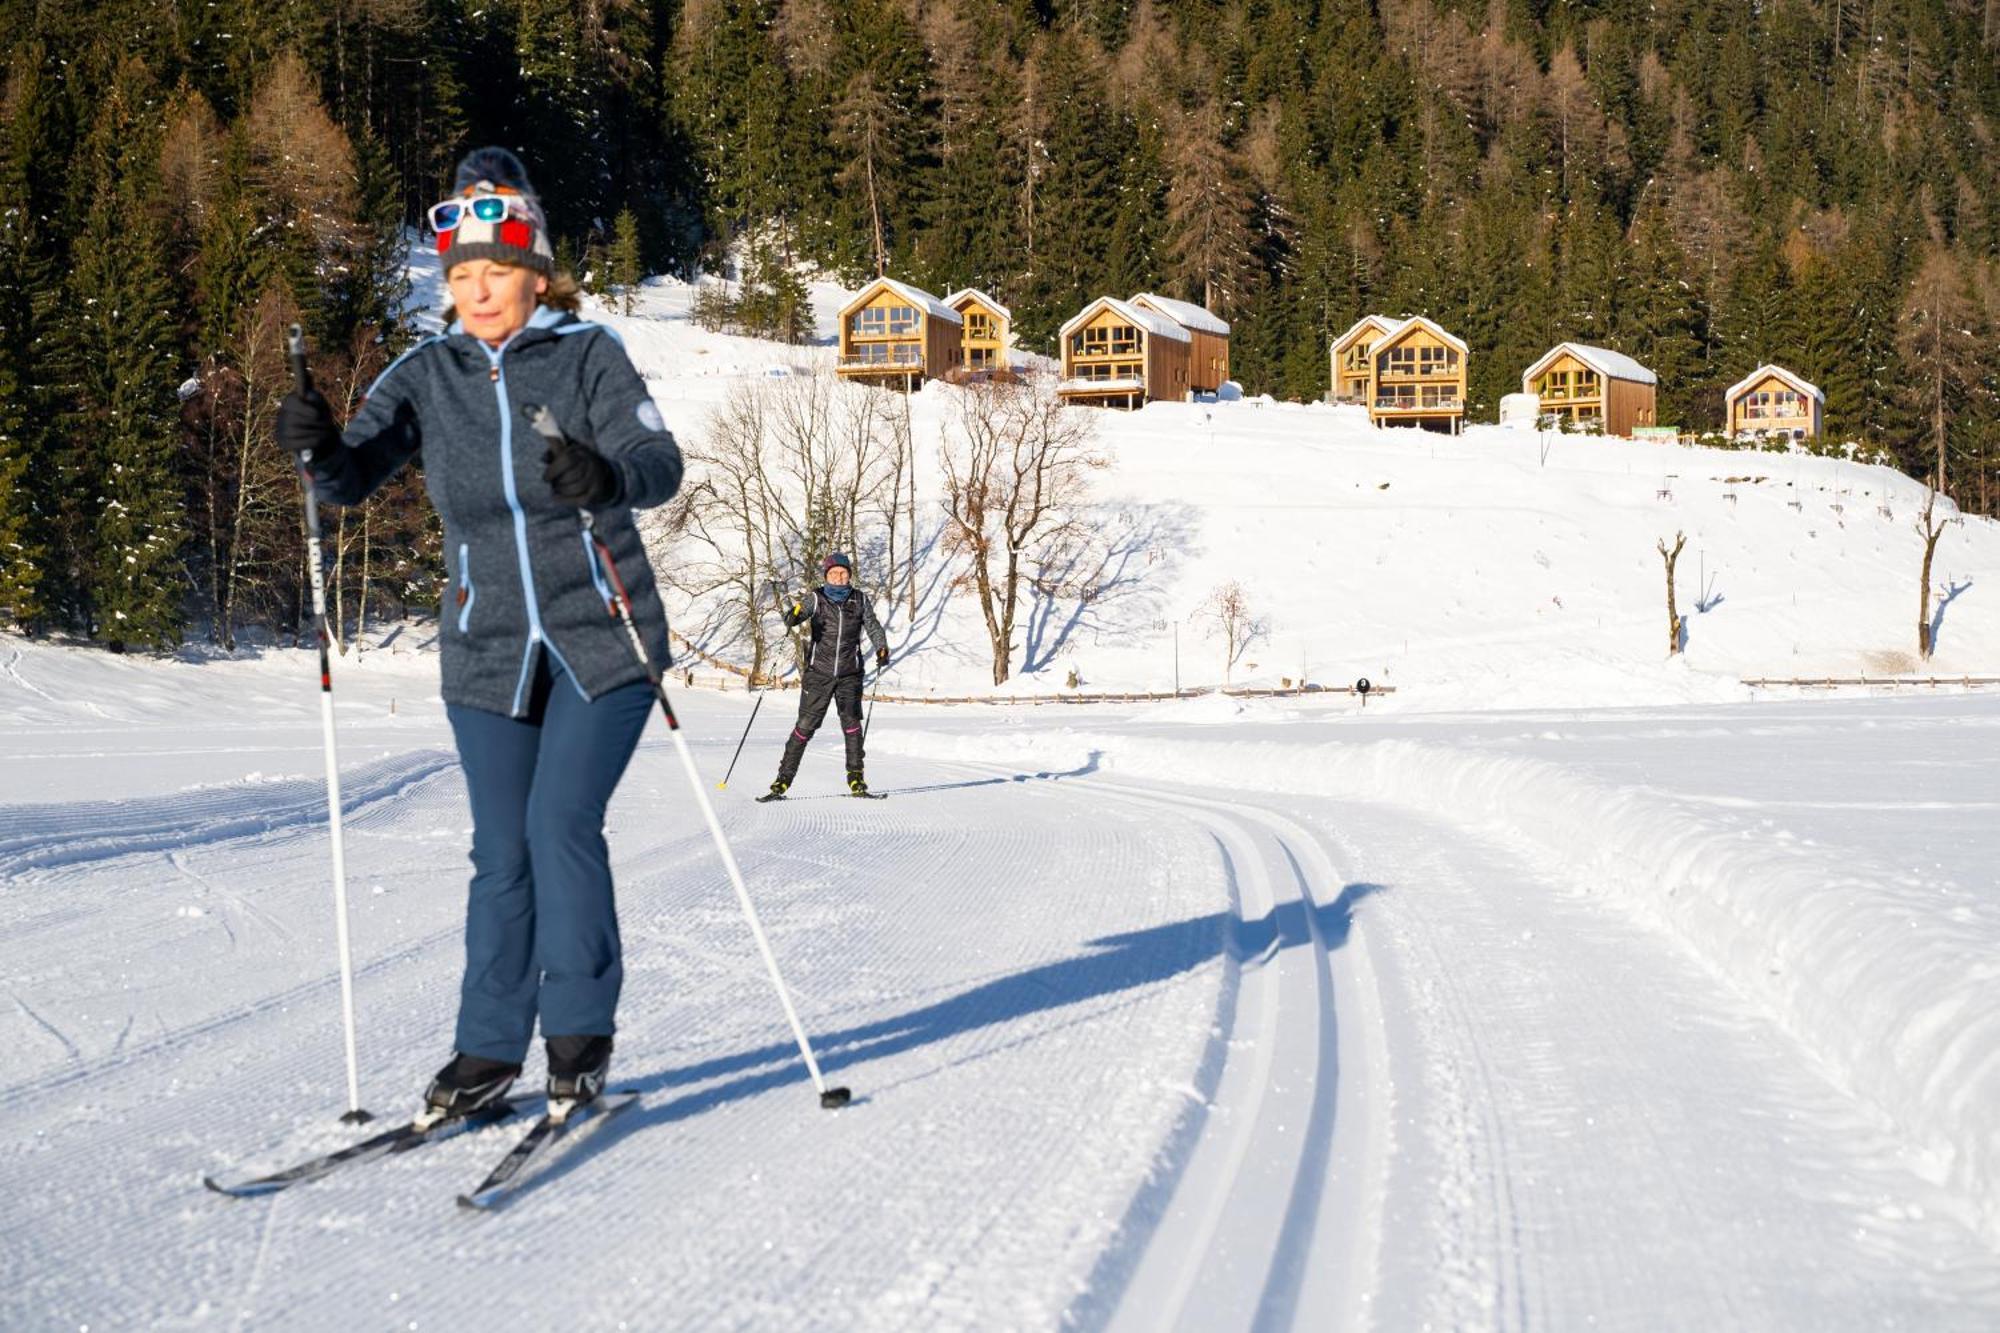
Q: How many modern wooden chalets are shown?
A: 8